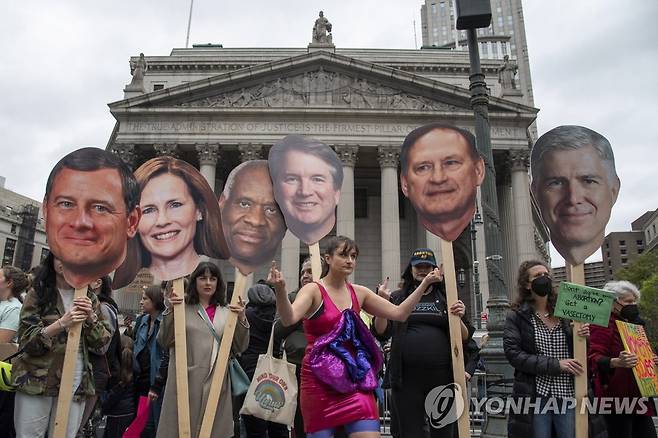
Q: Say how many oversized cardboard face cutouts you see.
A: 6